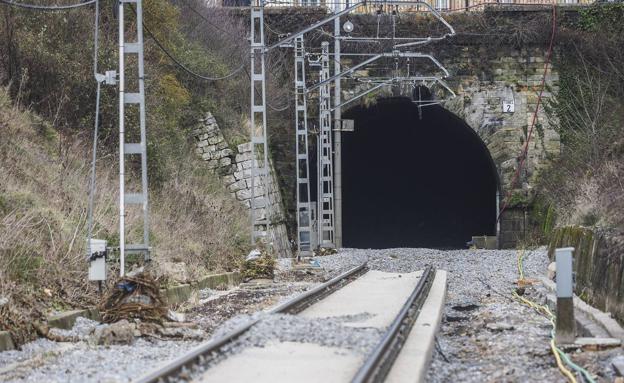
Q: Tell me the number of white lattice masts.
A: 4